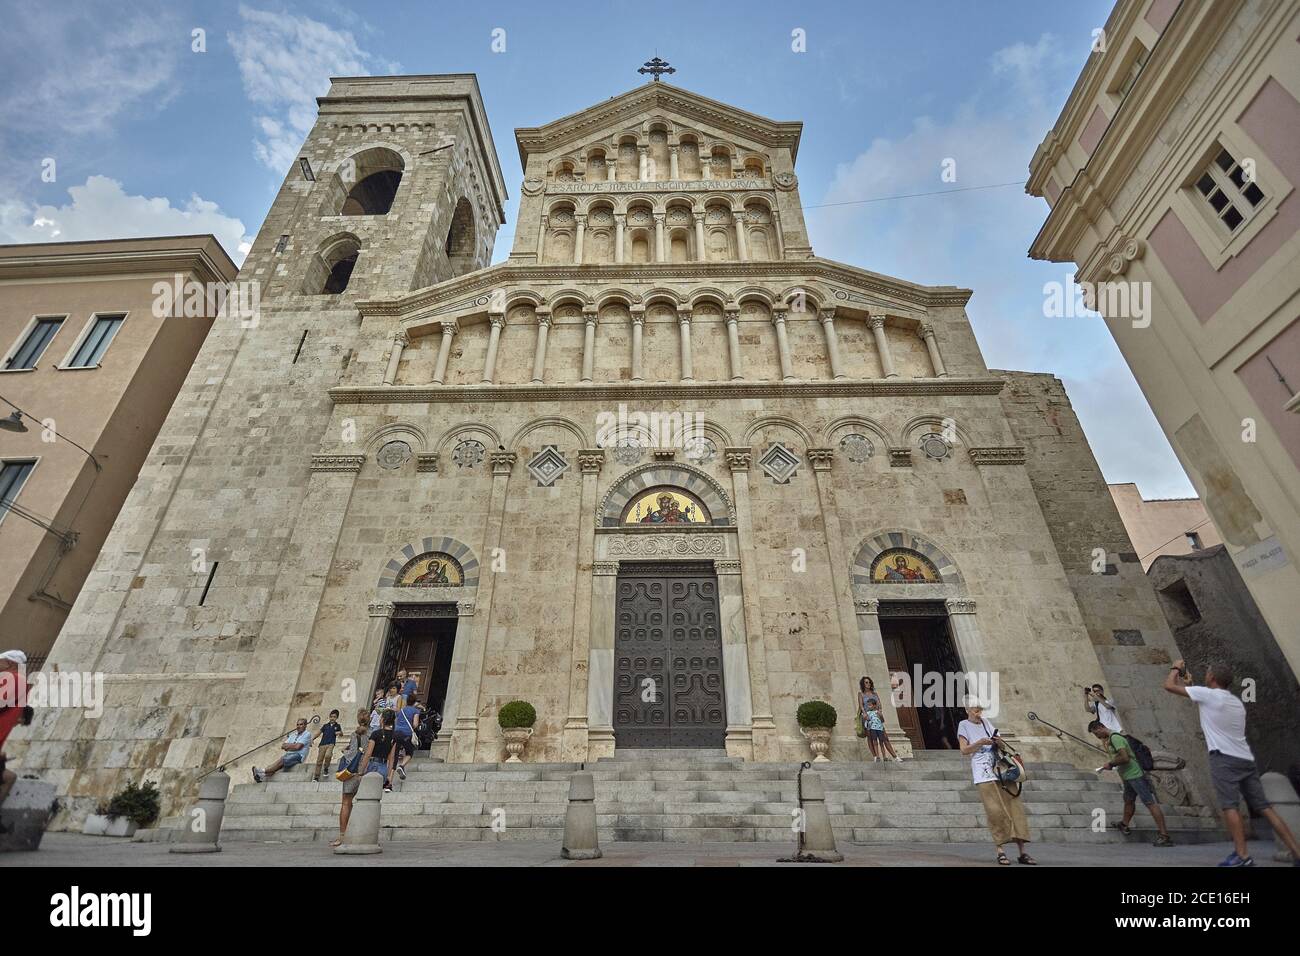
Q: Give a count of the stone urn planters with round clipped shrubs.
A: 2